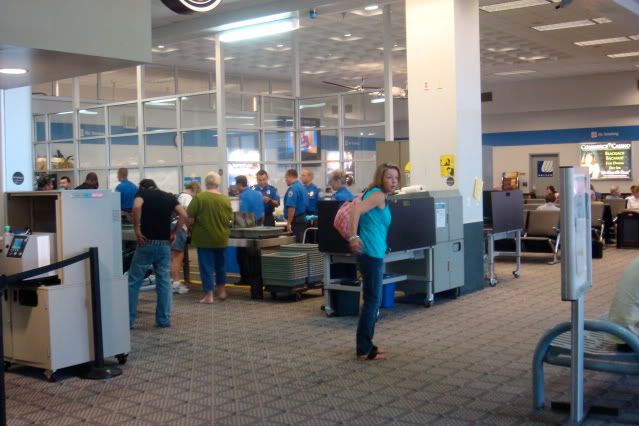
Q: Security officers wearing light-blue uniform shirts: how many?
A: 6